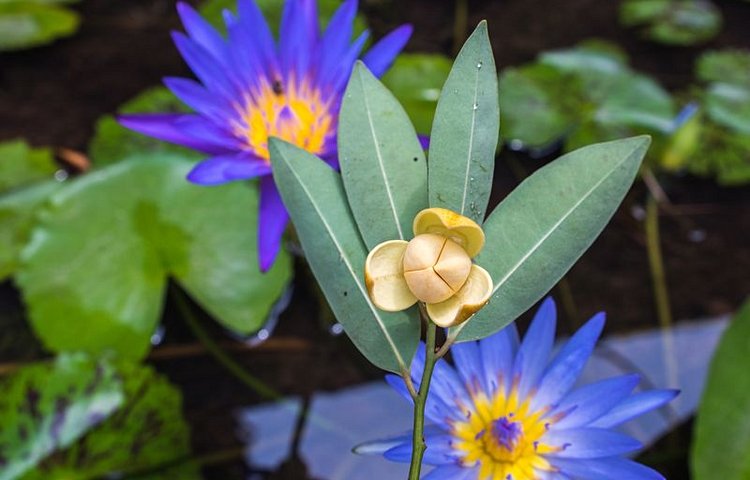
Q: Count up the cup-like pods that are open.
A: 3